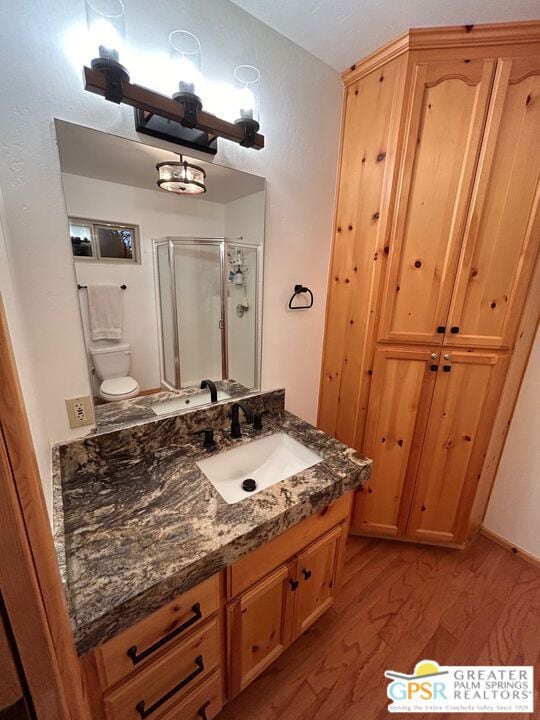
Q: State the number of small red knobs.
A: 0